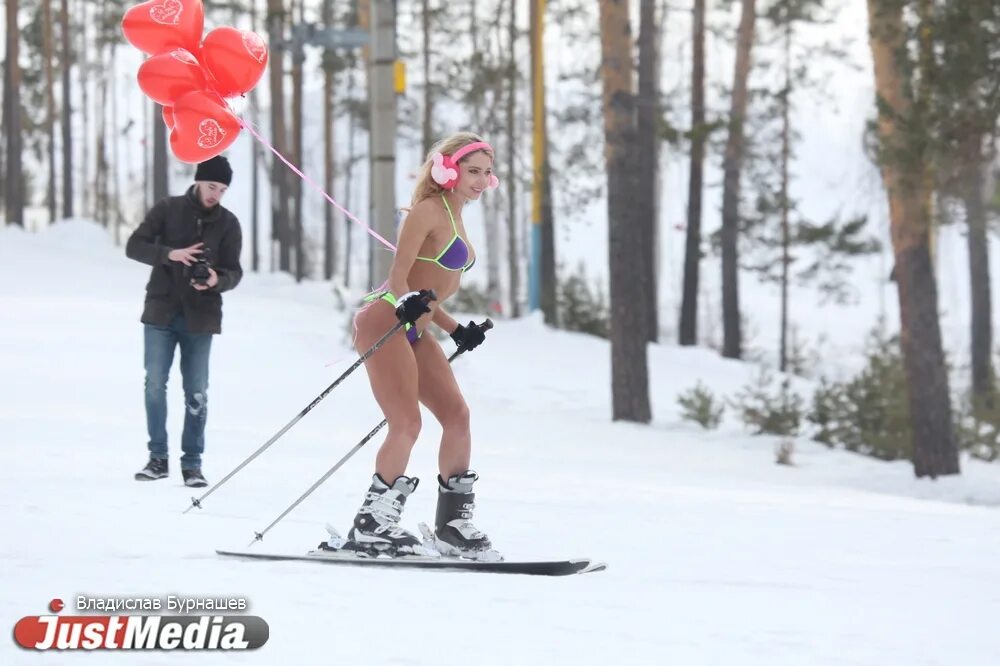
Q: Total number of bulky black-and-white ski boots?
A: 2